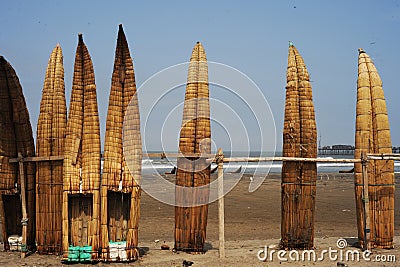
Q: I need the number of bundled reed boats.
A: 7